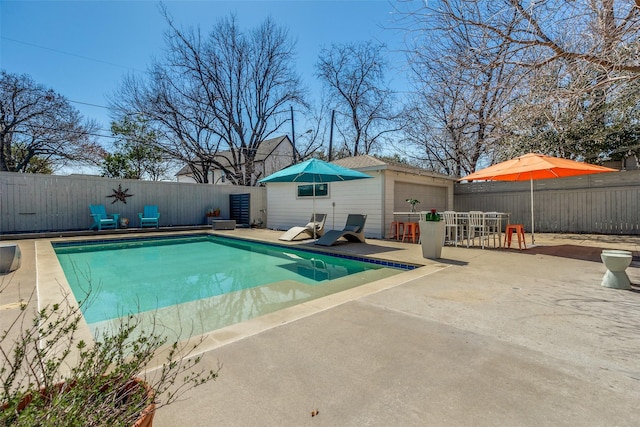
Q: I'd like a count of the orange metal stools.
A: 3